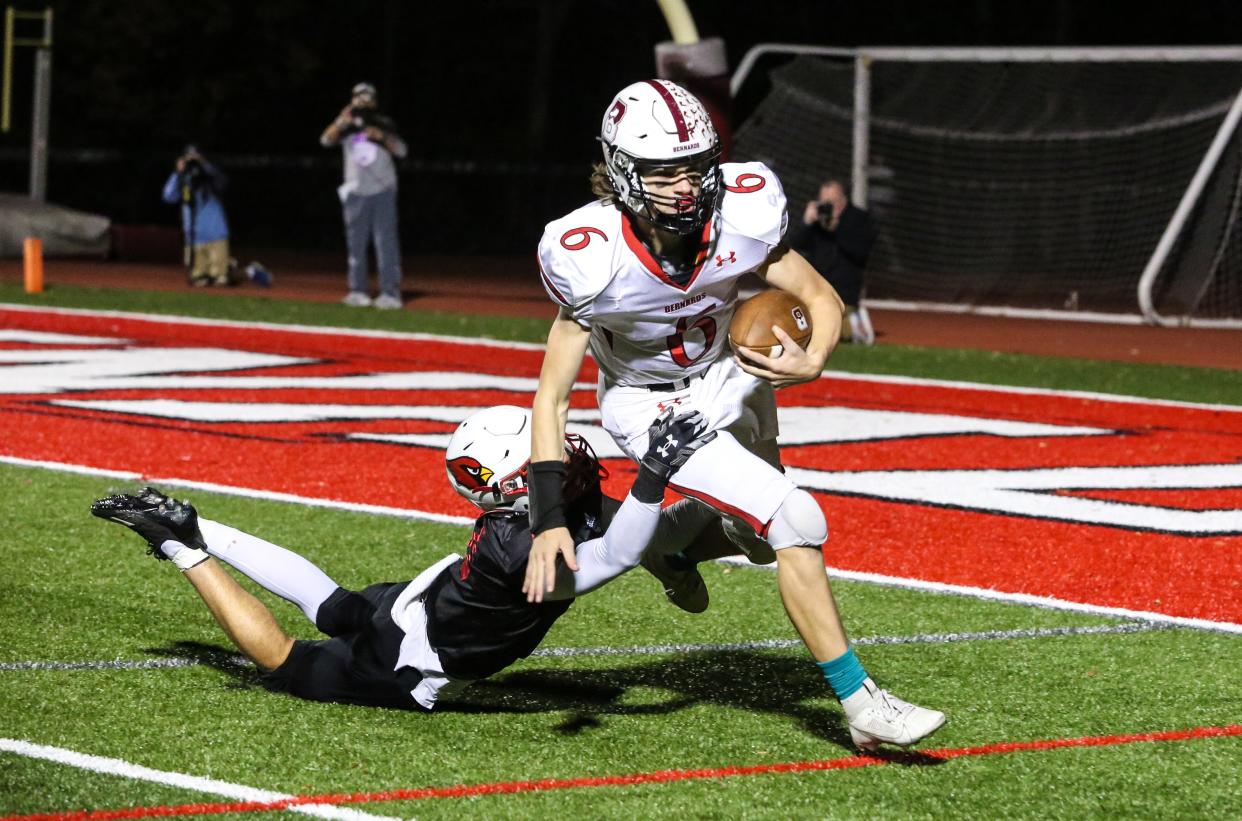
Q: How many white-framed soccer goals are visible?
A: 1